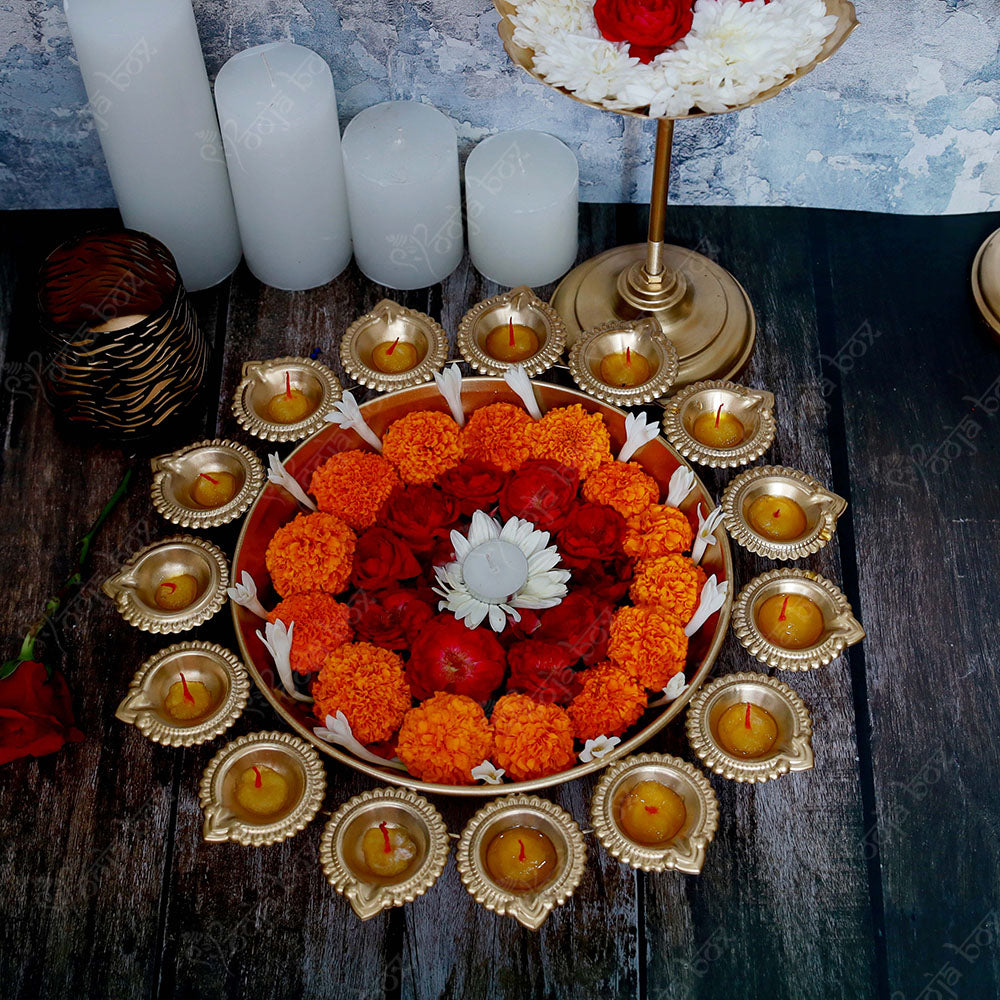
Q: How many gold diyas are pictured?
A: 15